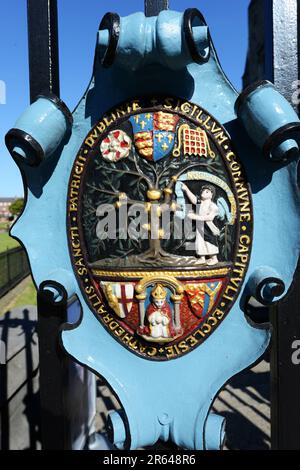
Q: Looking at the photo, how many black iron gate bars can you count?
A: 3